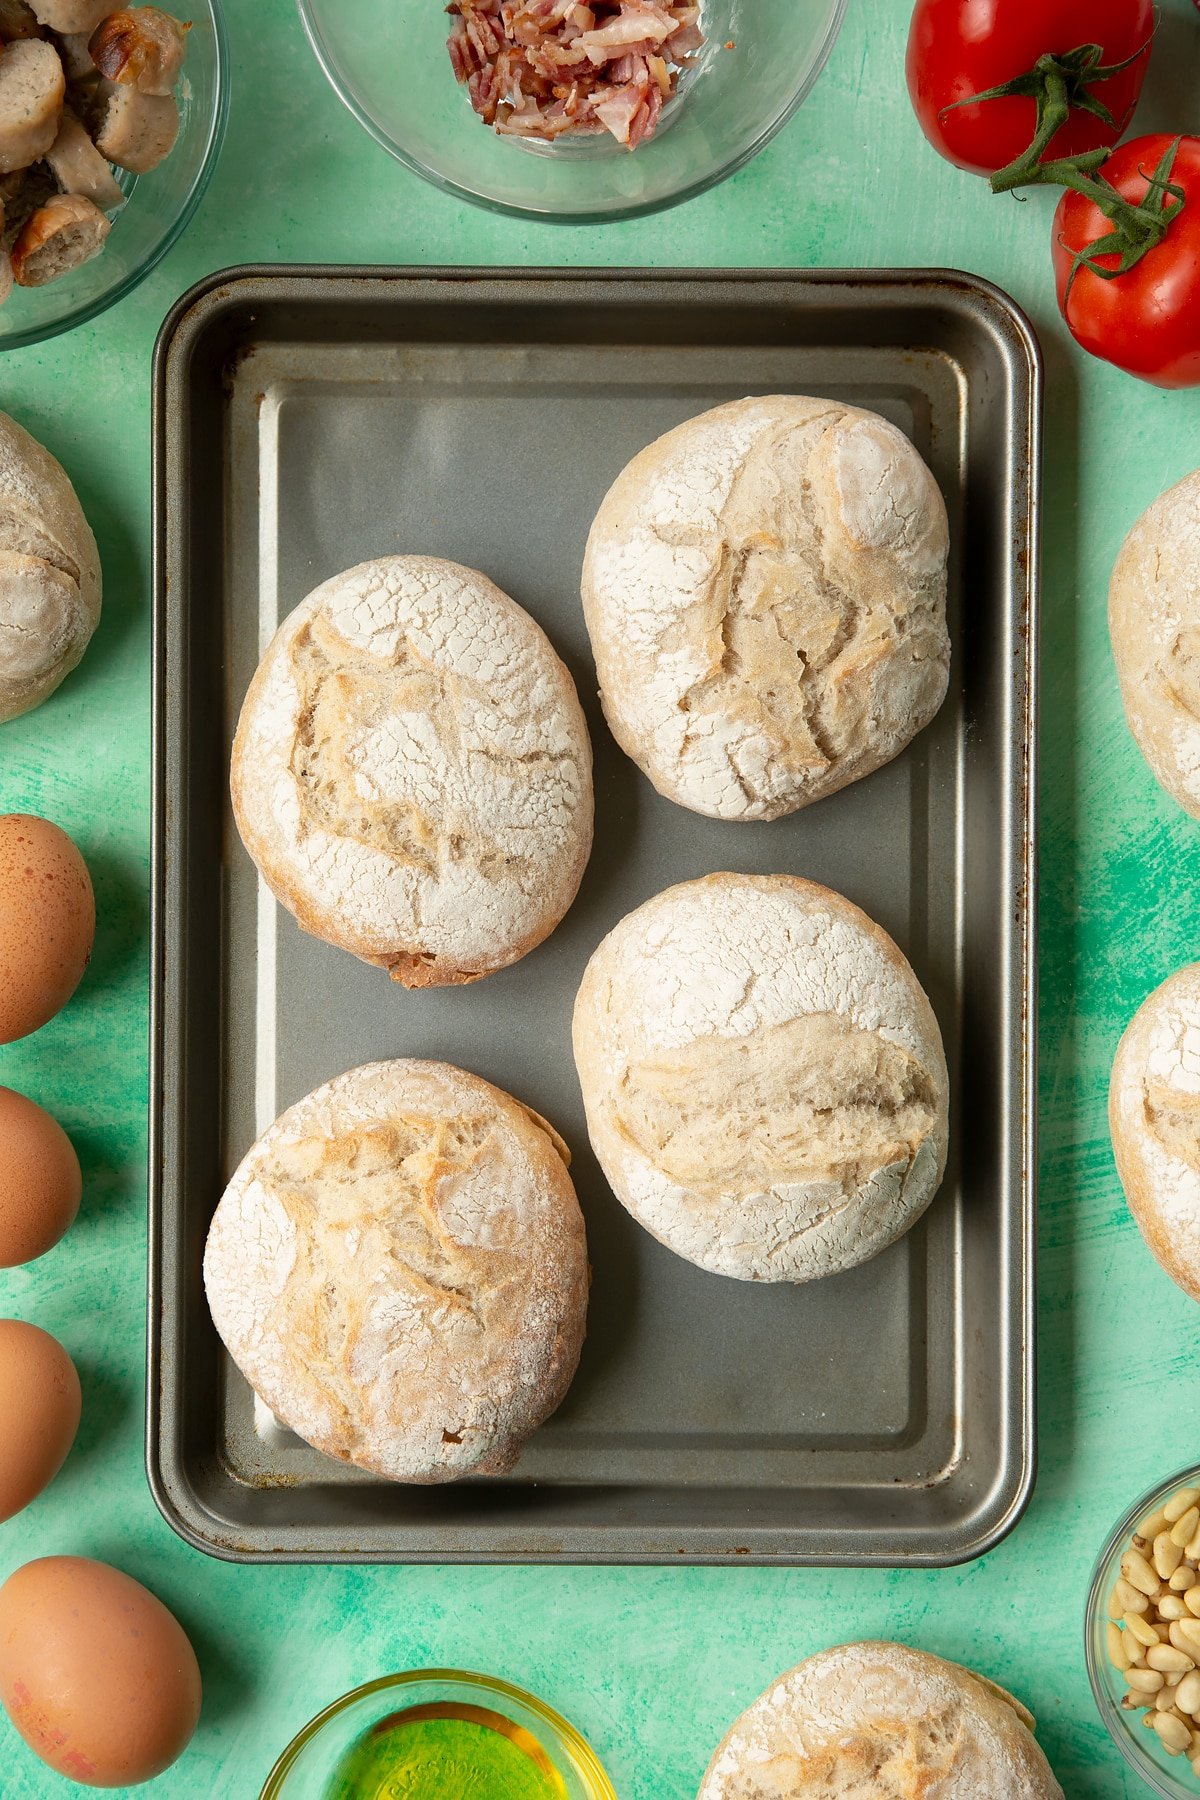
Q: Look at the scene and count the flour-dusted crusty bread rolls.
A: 8